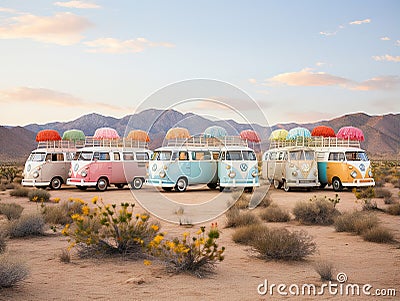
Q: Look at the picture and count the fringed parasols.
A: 11